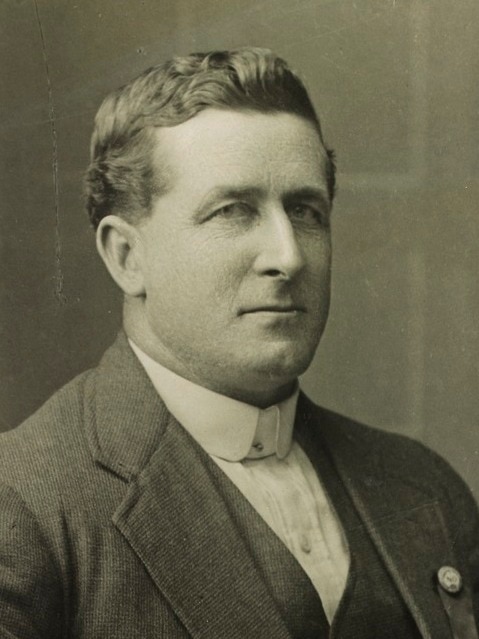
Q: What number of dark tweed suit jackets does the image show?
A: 1